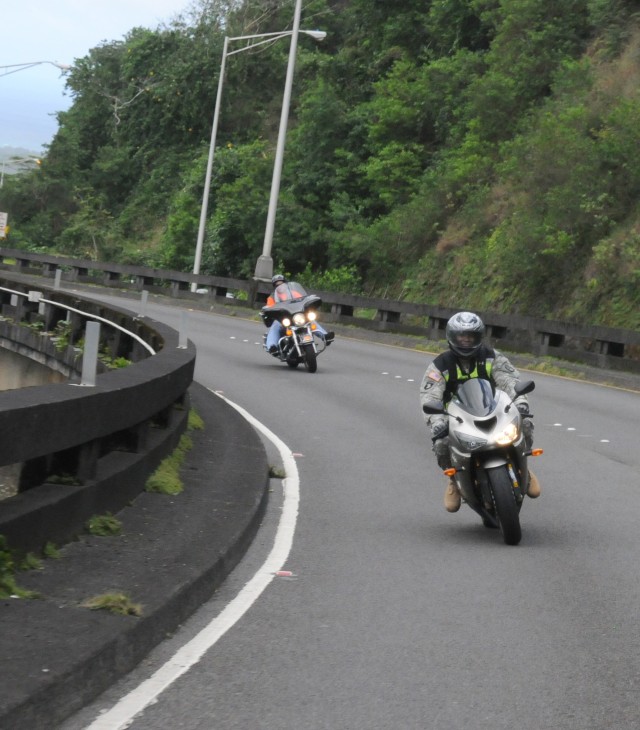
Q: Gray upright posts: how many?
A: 4